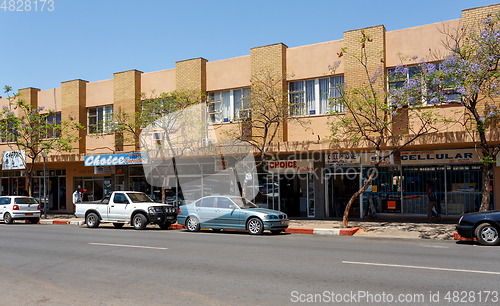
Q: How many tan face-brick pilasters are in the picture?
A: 7